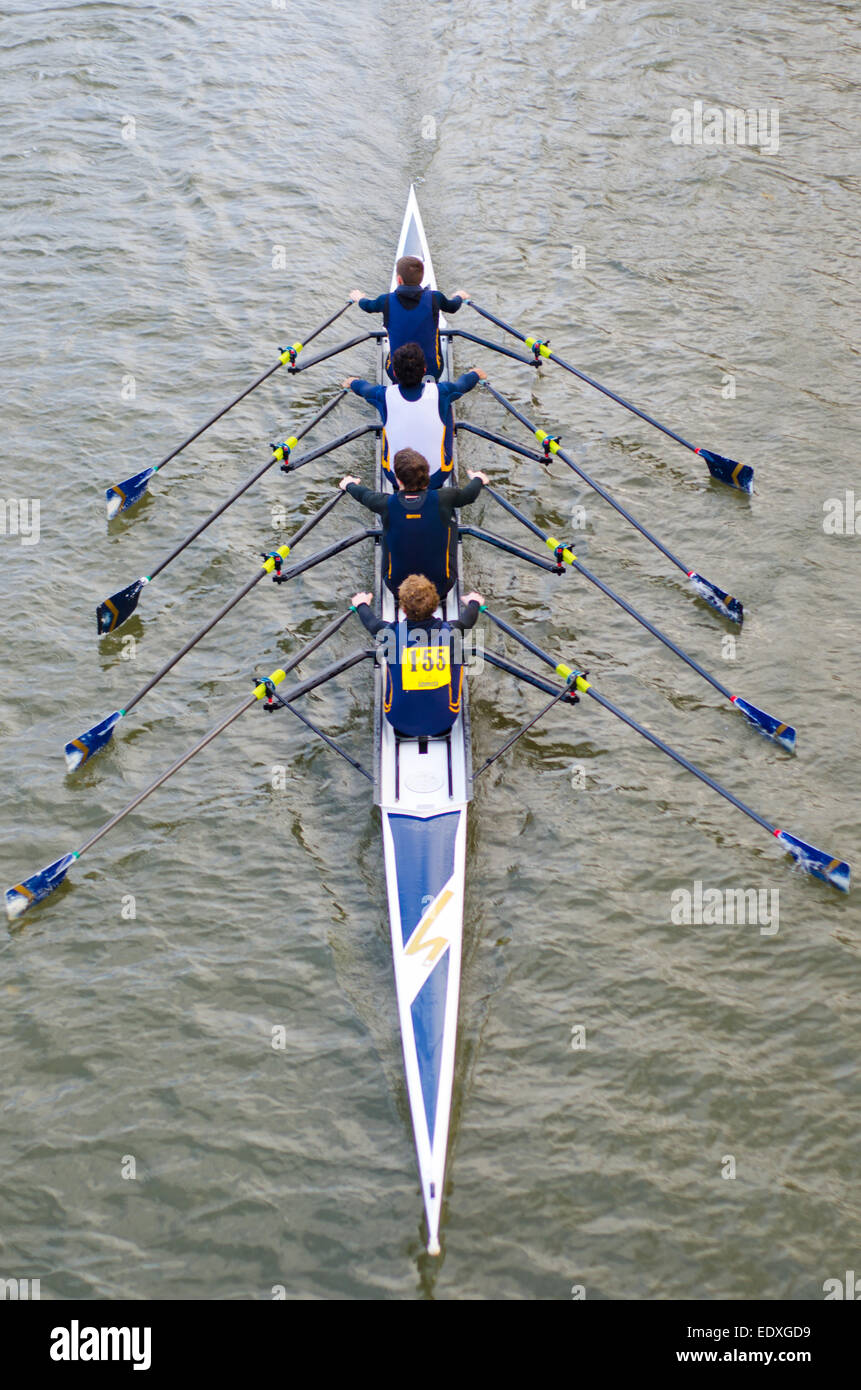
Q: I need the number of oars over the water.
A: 8